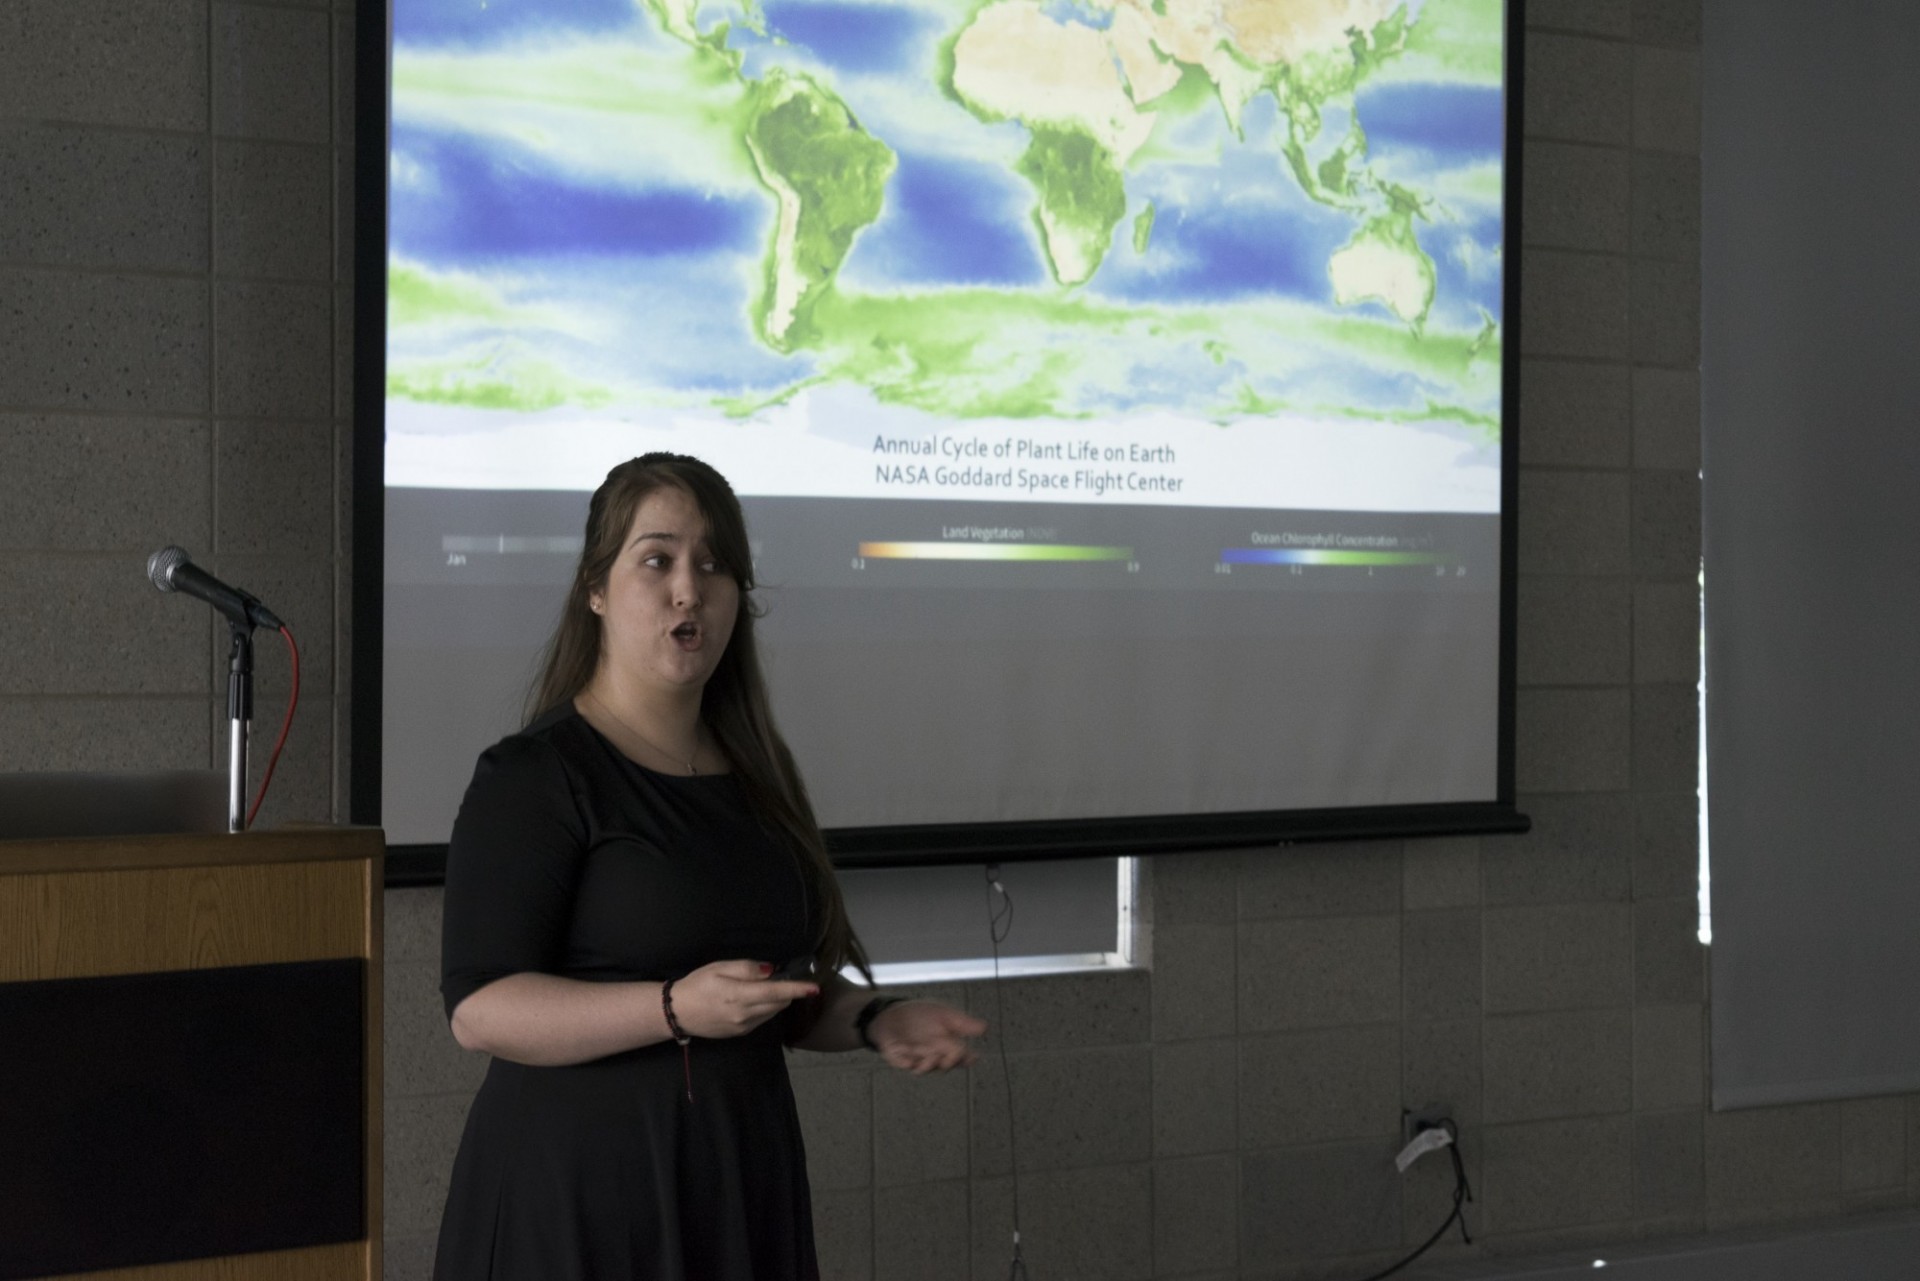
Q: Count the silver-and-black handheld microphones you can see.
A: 1